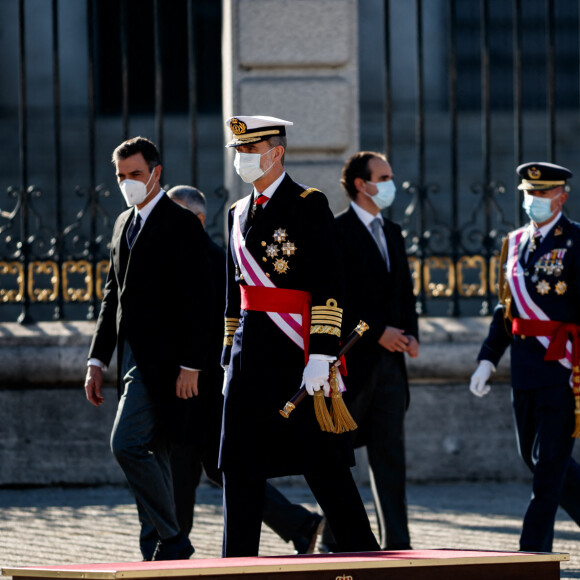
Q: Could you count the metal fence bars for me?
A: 12